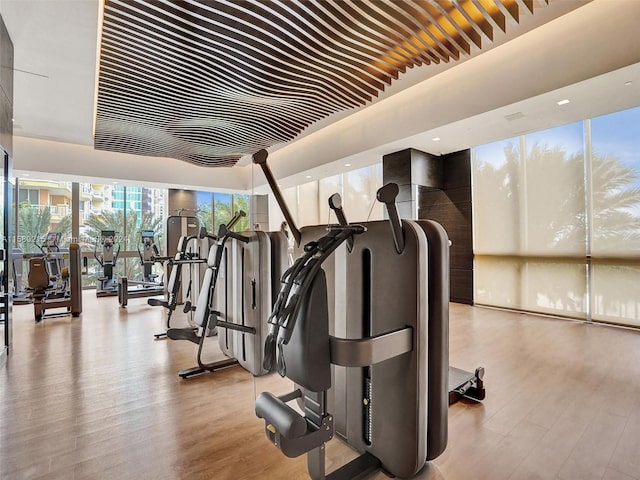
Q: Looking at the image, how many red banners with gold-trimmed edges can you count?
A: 0